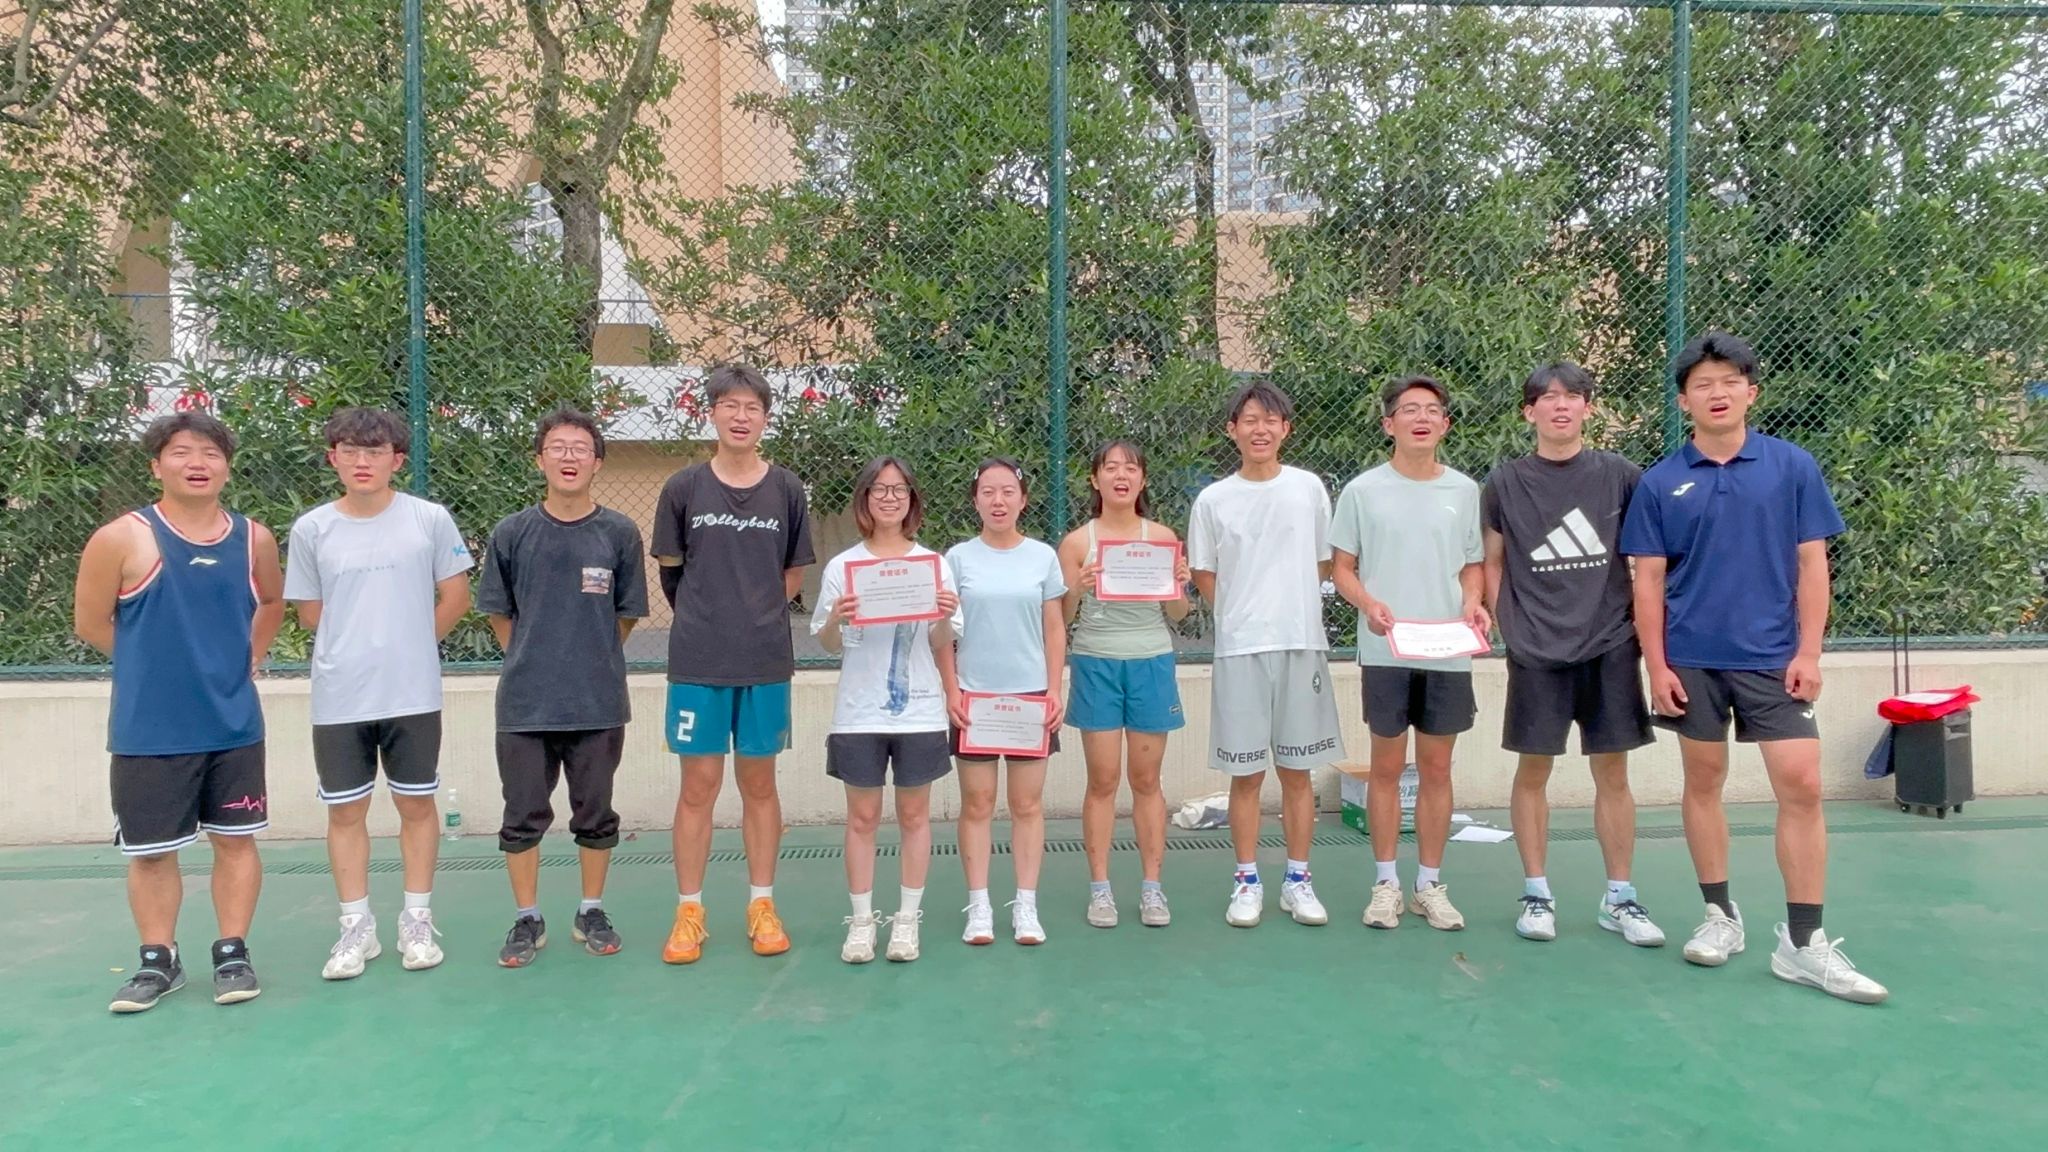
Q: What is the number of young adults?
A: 11